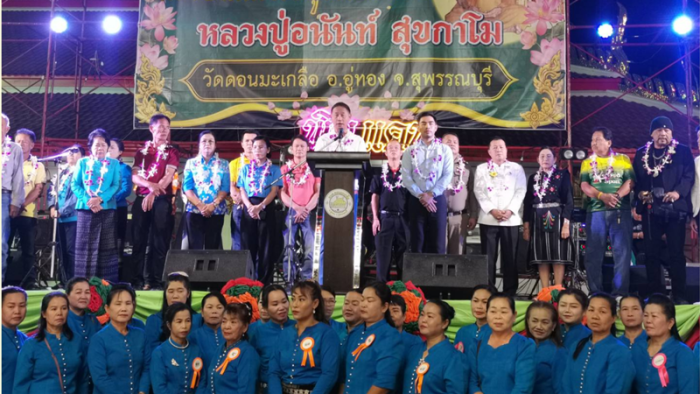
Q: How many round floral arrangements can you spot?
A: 4